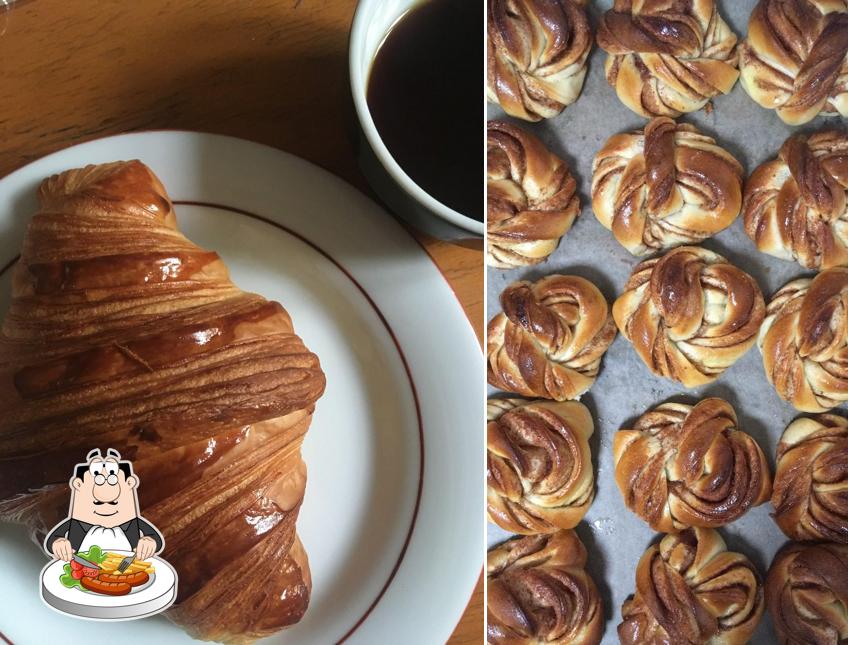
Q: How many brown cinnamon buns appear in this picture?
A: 15